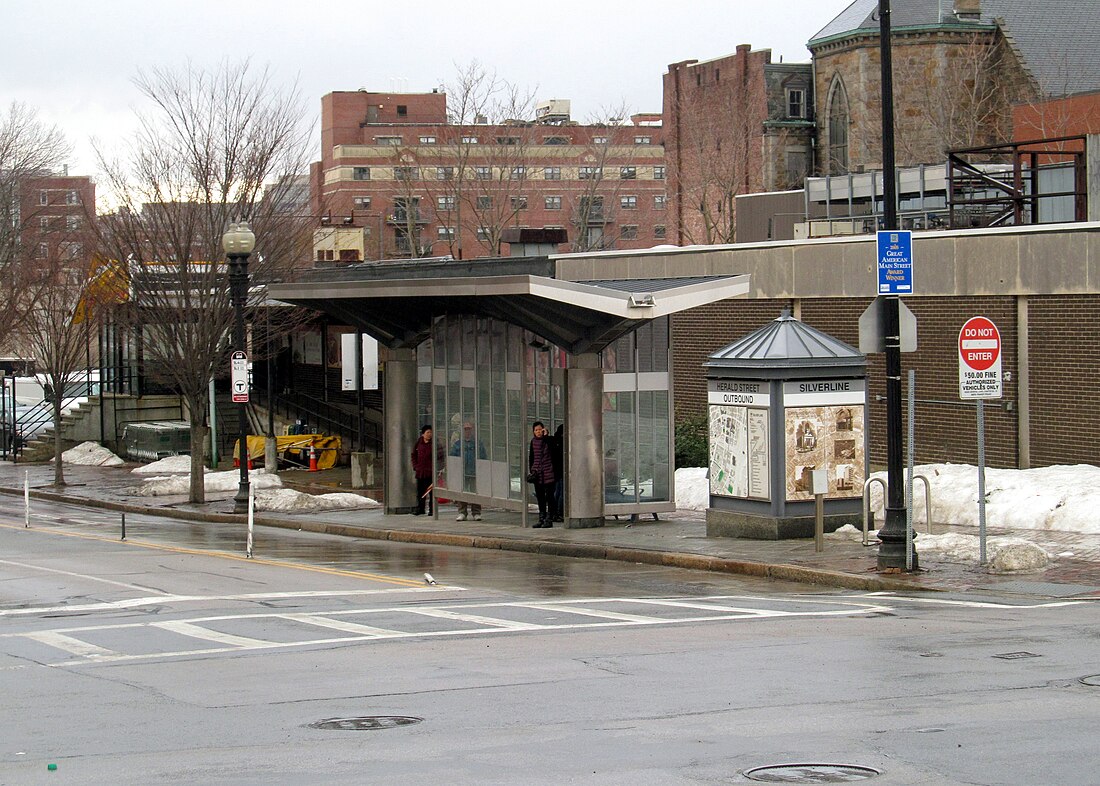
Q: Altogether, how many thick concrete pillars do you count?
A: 2